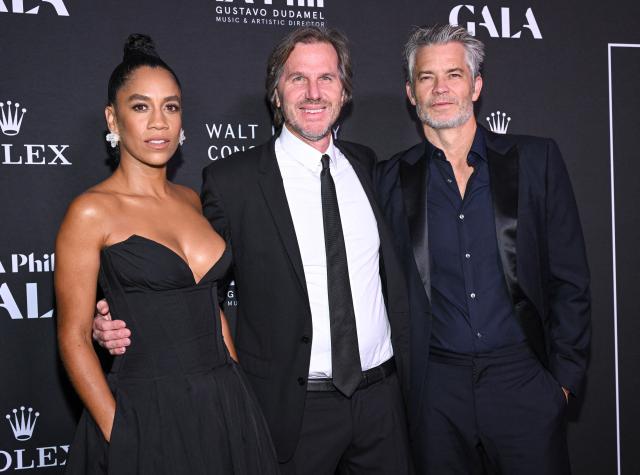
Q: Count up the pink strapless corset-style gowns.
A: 0